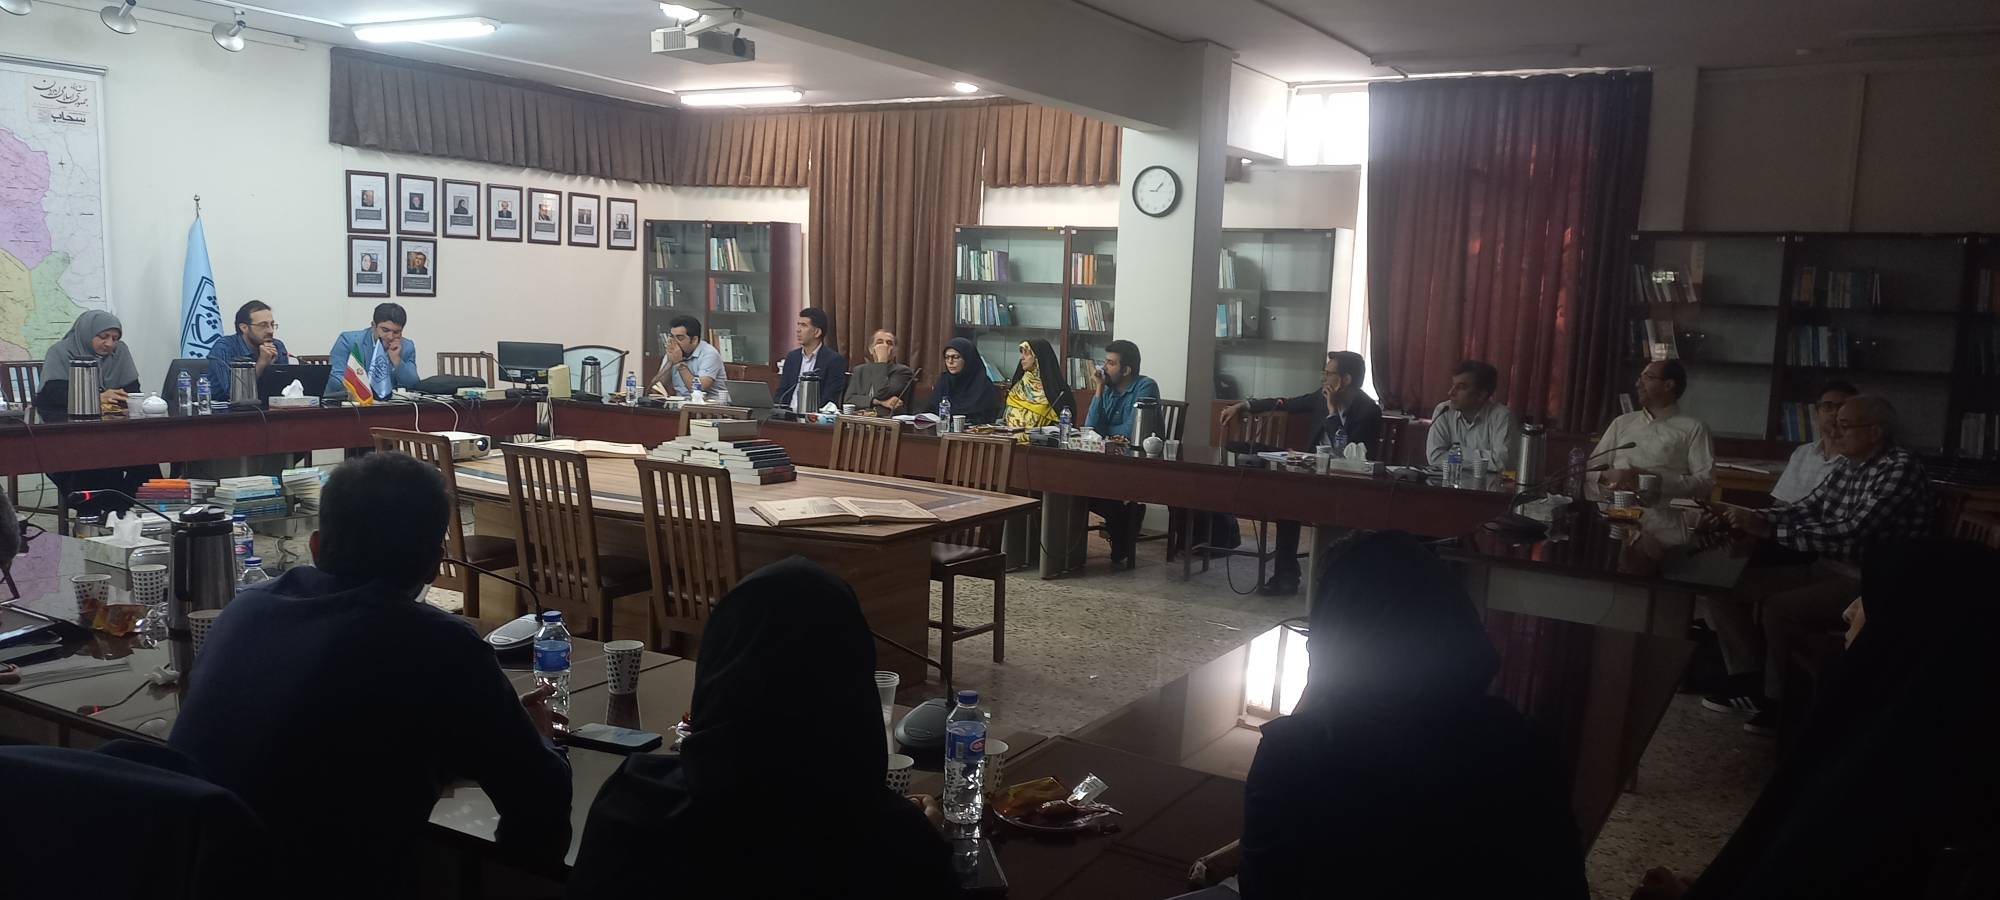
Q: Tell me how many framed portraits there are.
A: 9